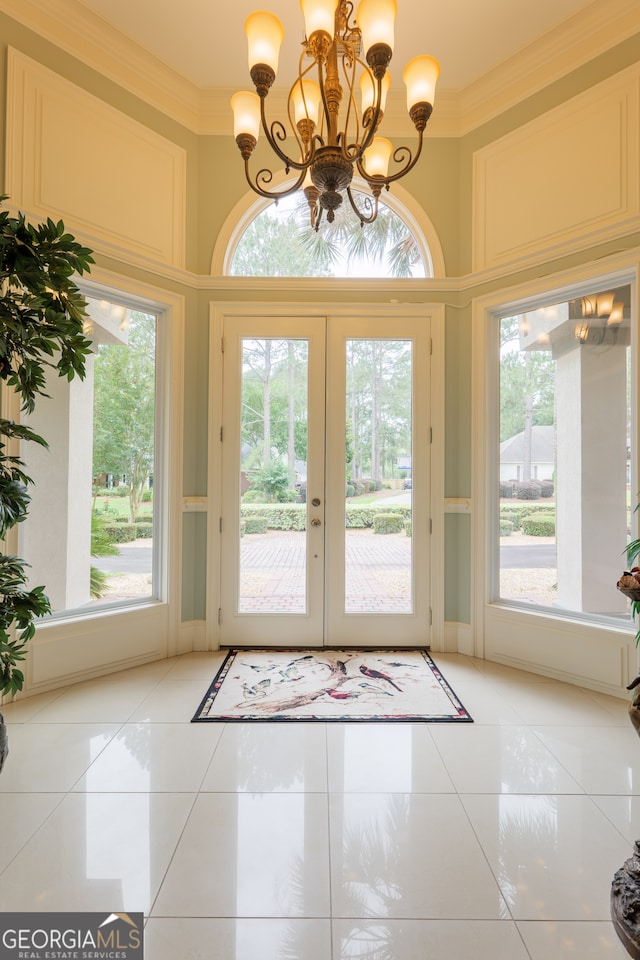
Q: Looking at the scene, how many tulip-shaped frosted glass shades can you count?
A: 9